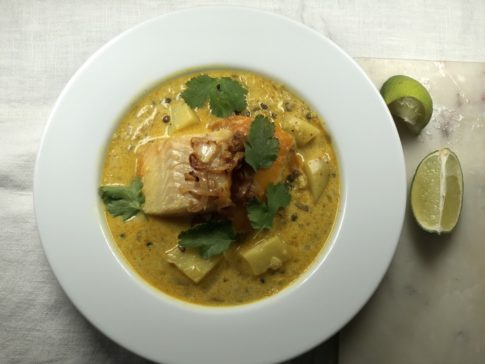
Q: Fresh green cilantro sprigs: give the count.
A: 5